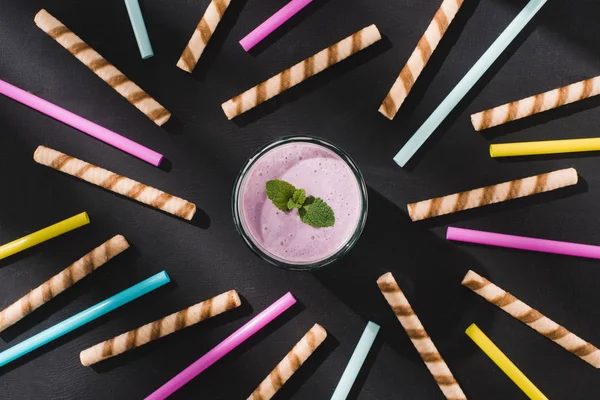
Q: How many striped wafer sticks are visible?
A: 12